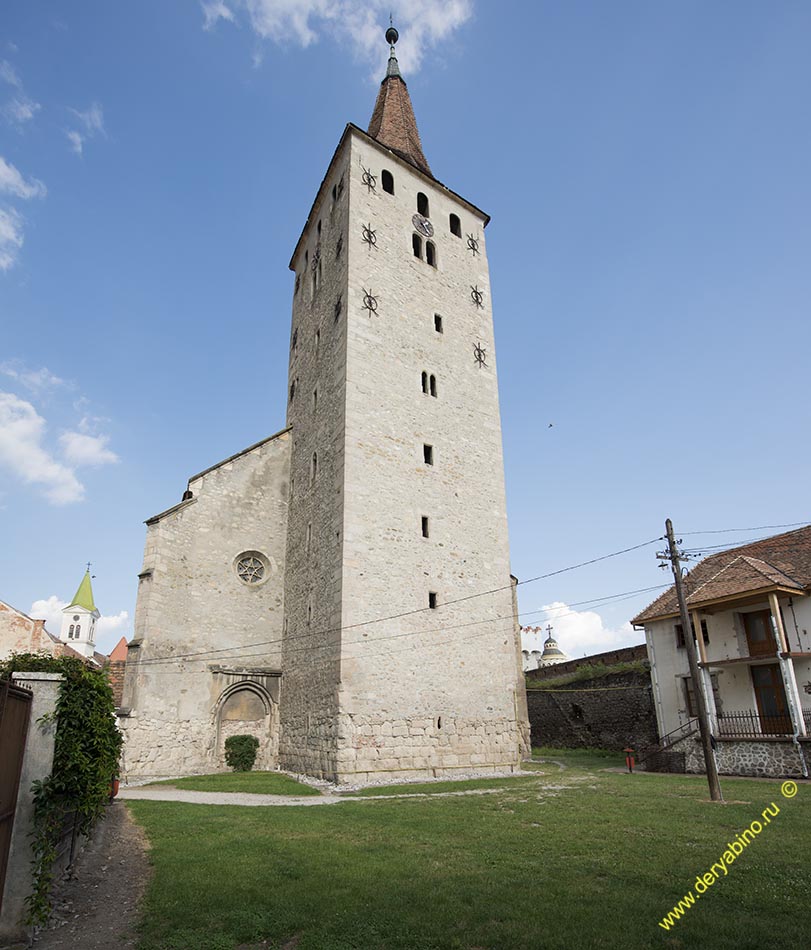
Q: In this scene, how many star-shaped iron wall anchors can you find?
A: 12